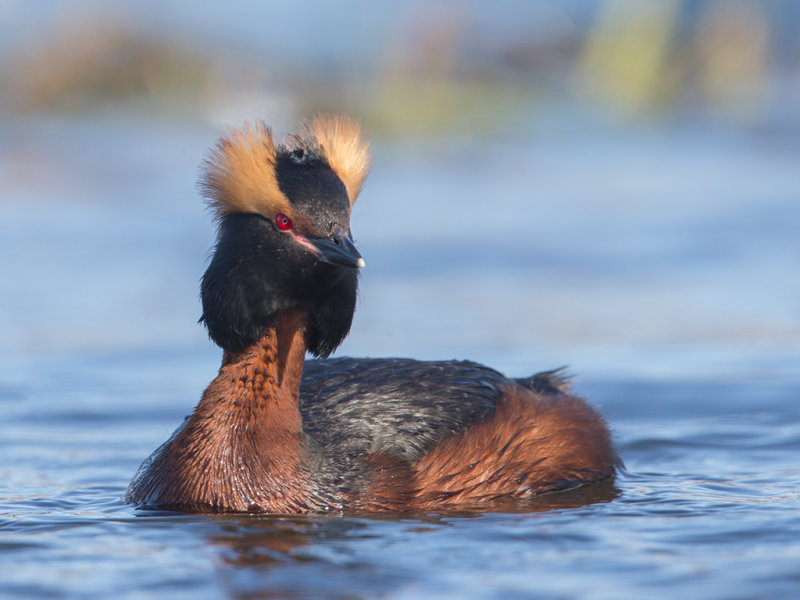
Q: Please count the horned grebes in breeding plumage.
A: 1